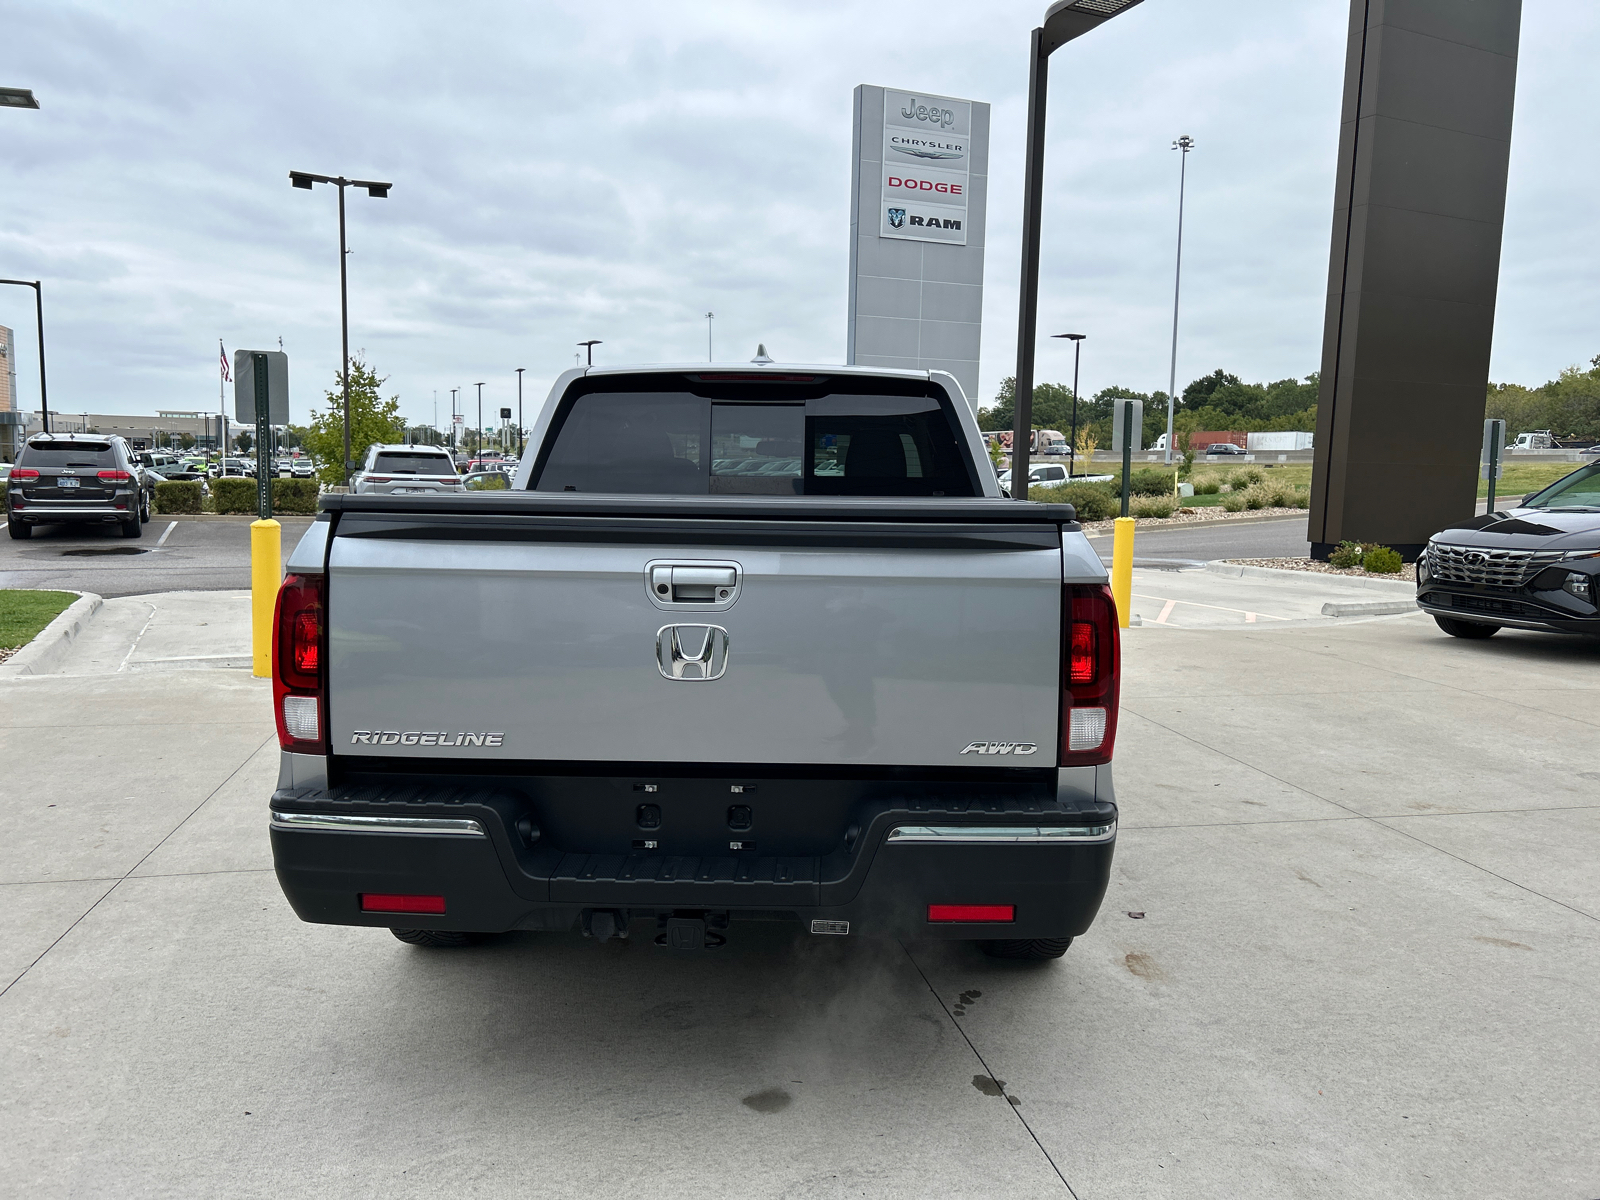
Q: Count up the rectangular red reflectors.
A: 2